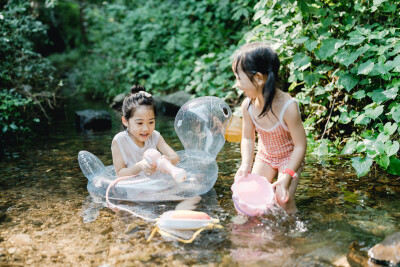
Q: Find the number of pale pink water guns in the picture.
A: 1